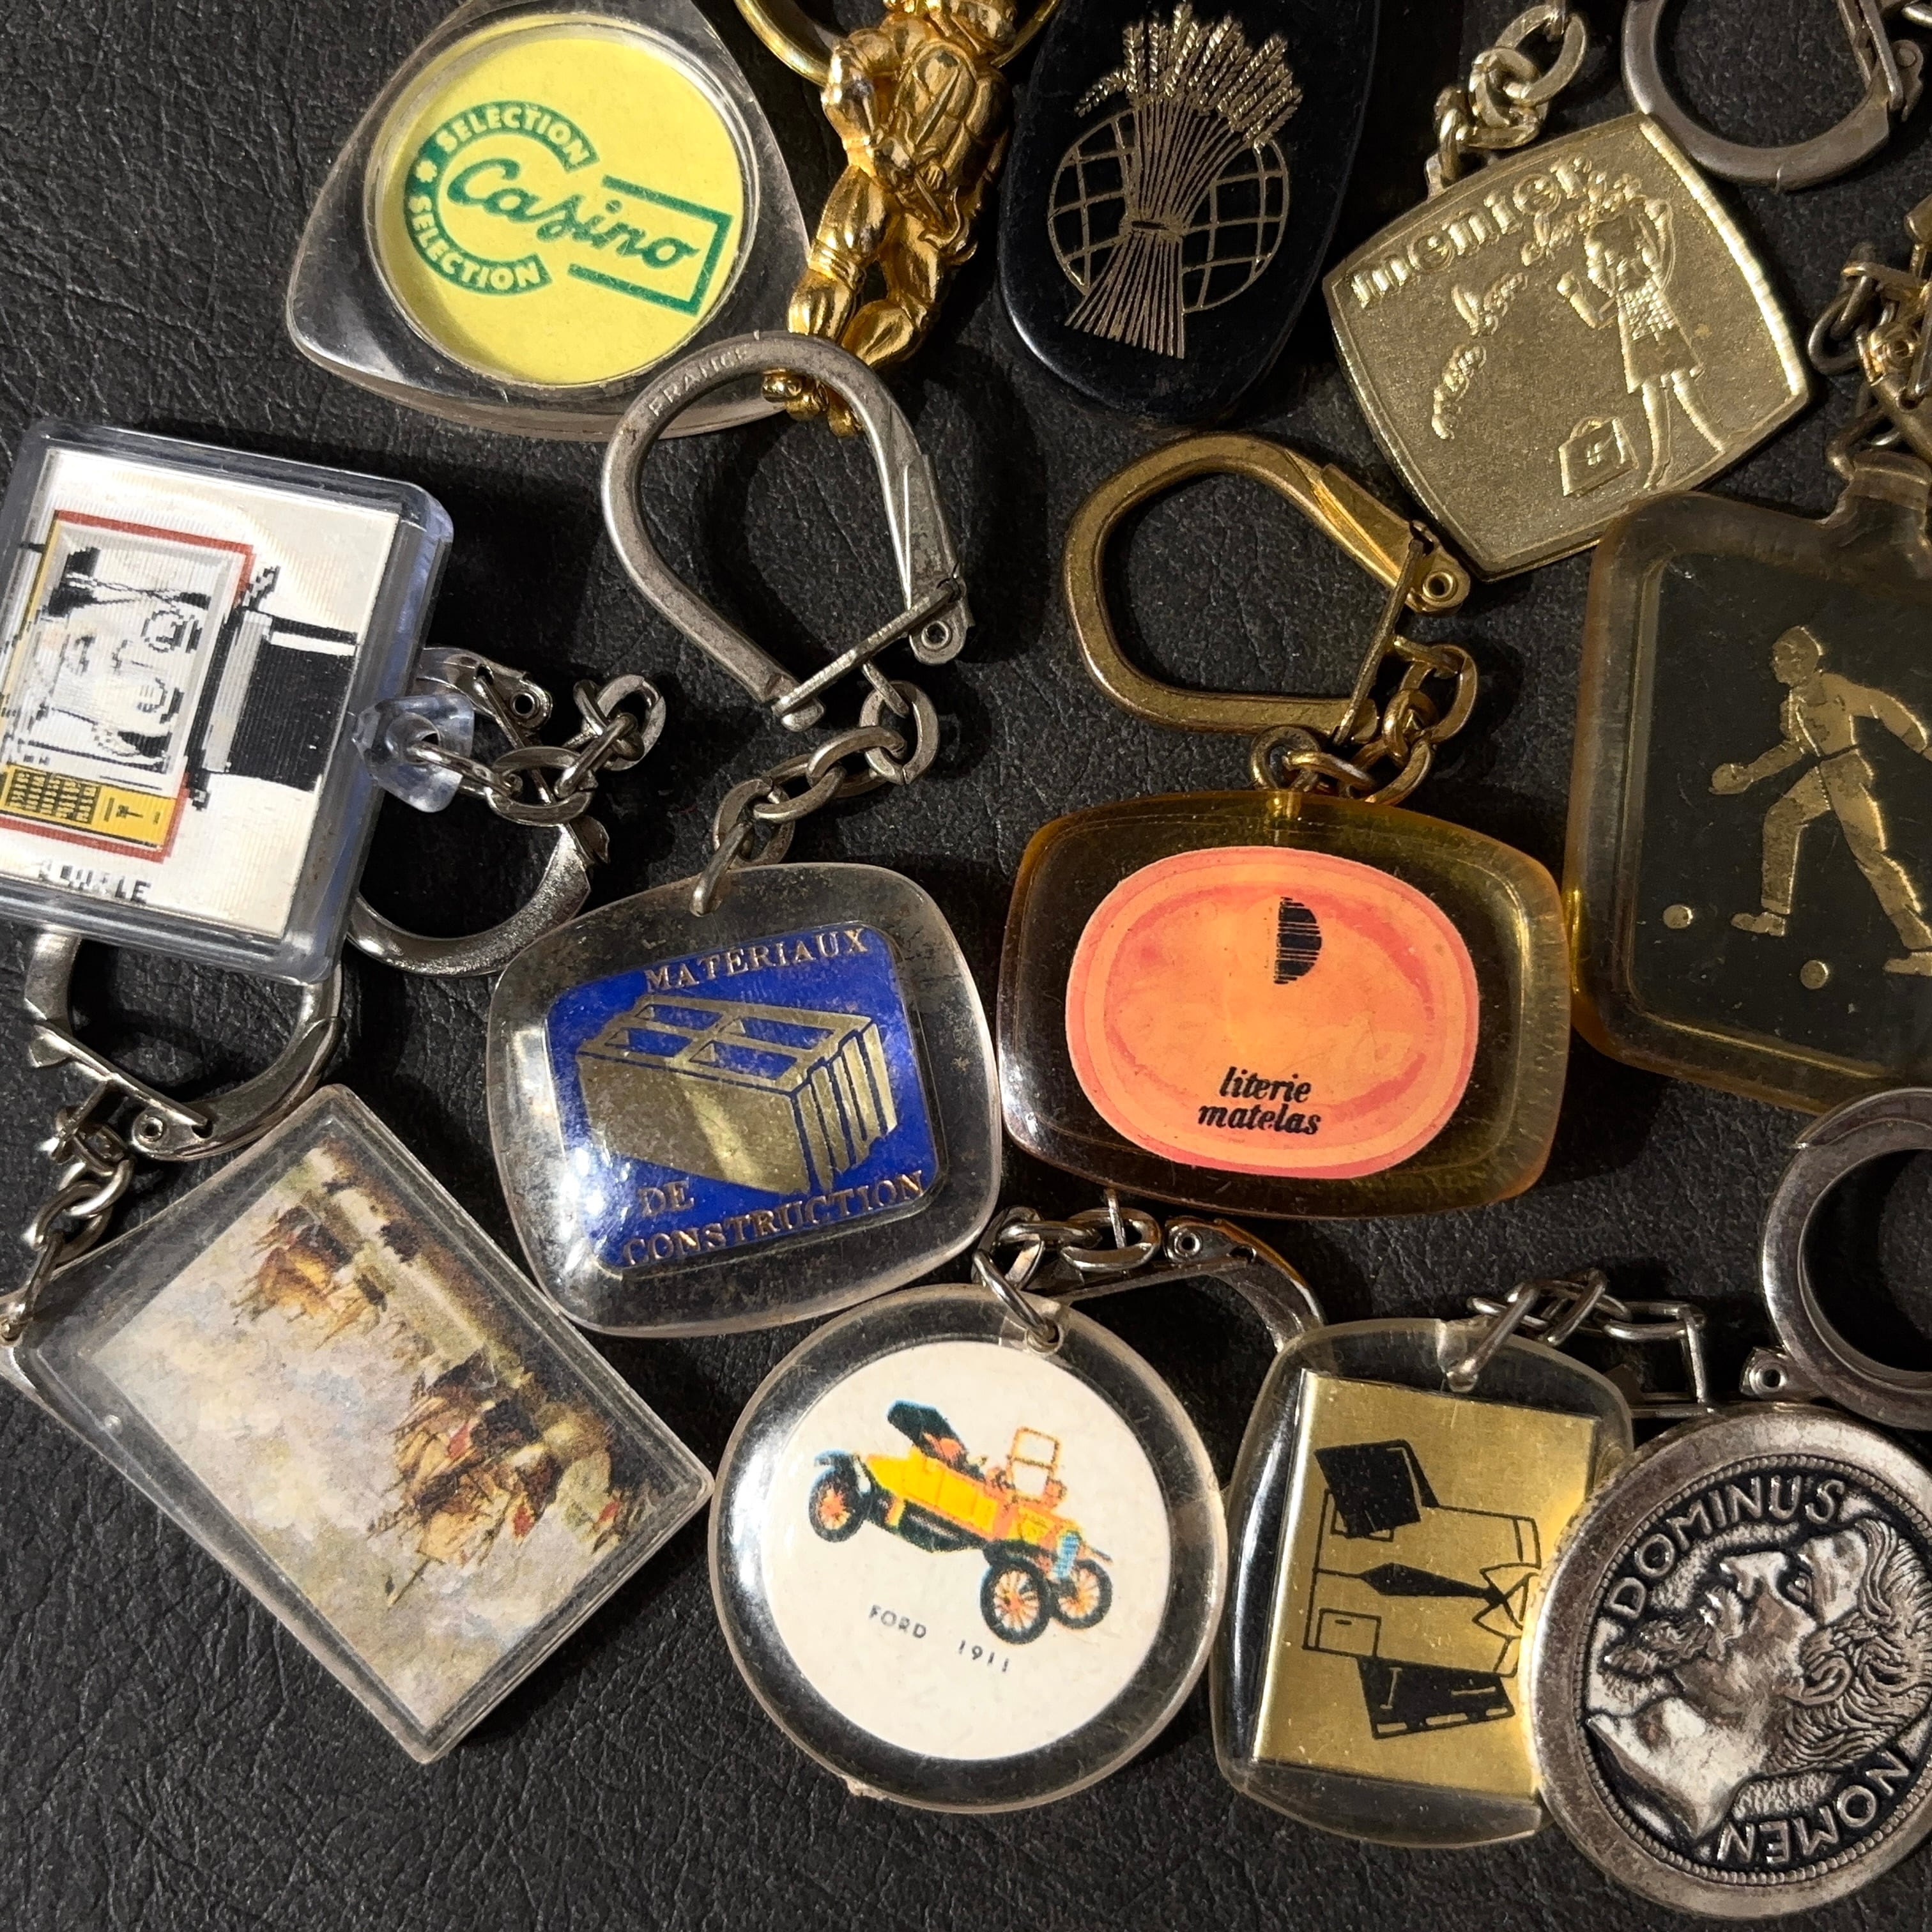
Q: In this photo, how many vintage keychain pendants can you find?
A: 12